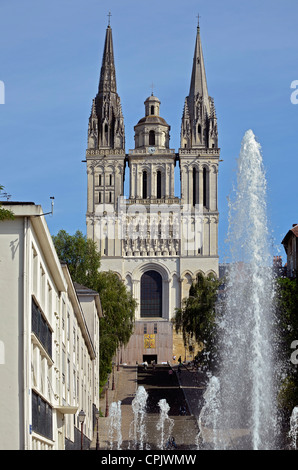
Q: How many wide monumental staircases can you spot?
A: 1